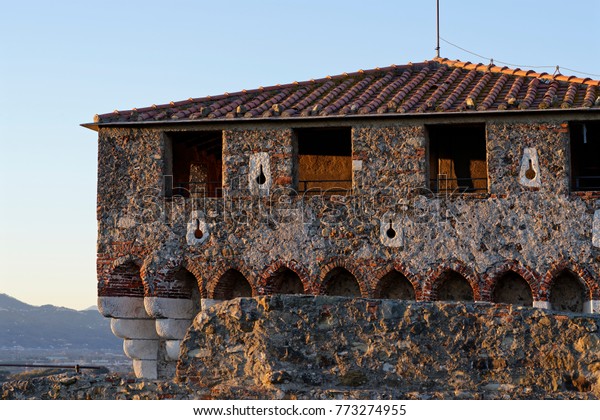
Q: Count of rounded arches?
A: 9